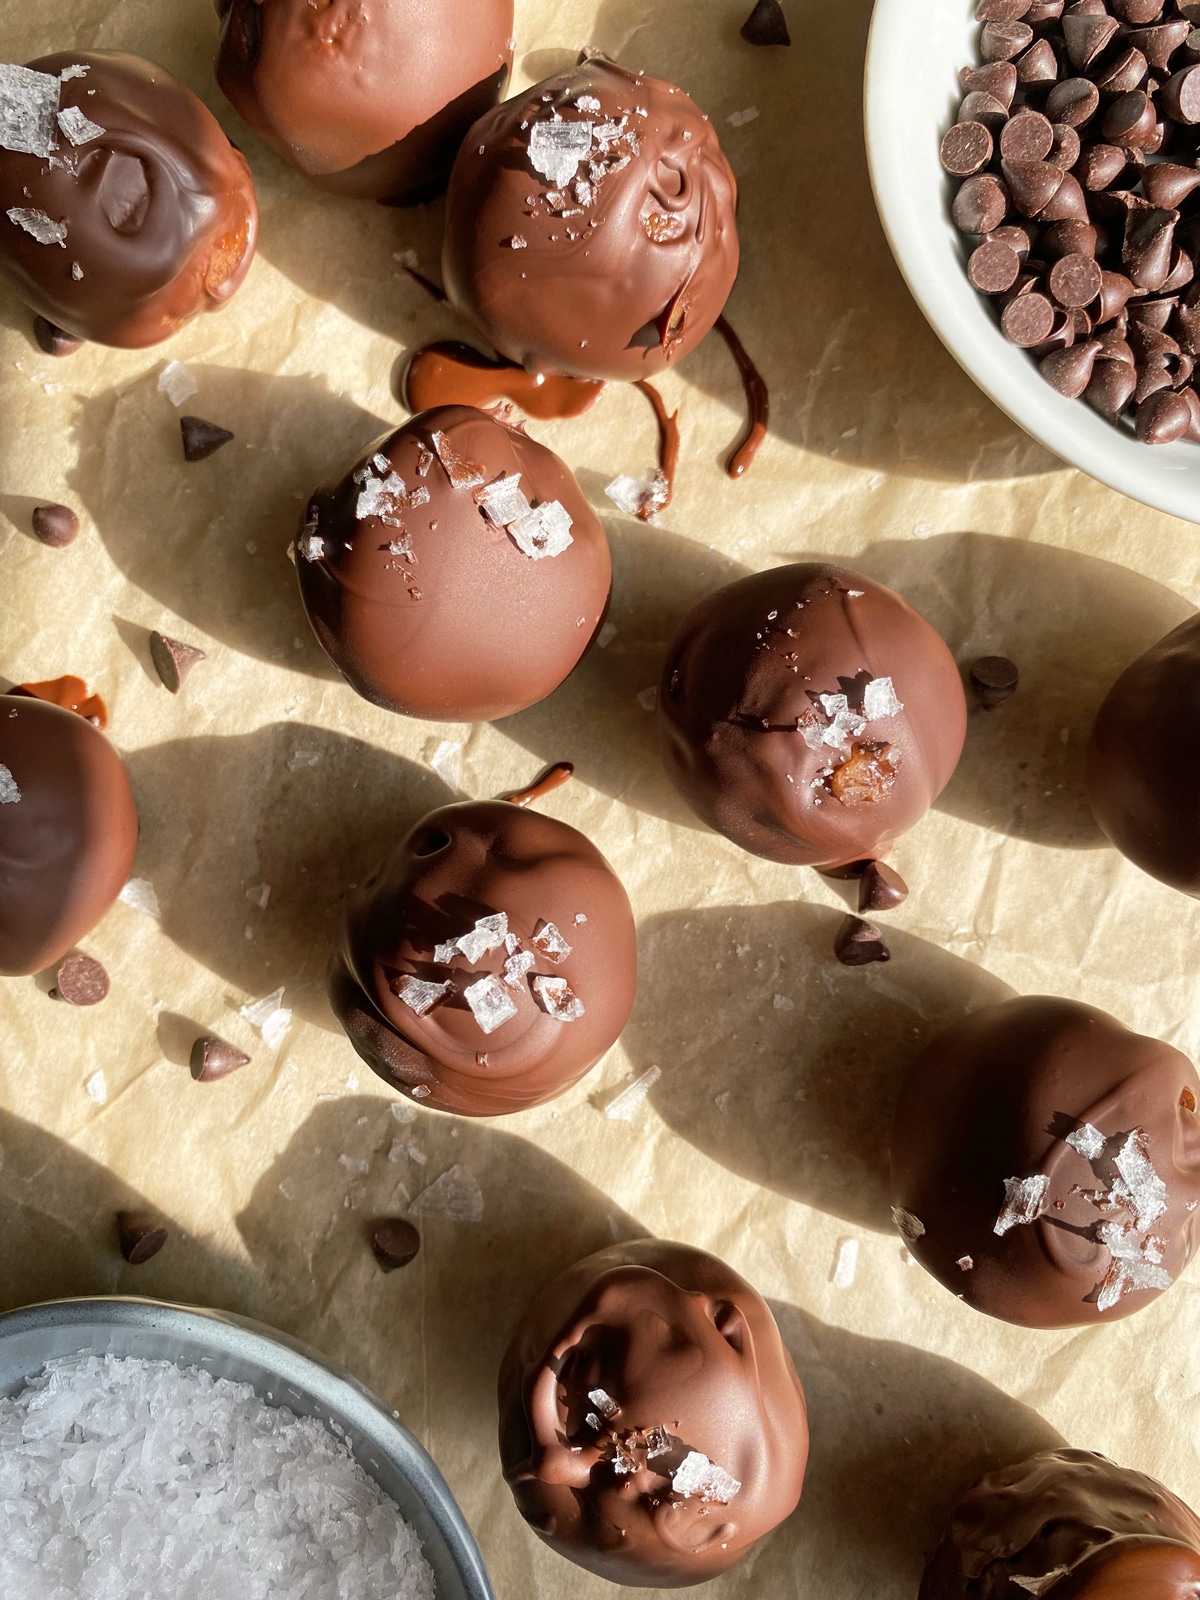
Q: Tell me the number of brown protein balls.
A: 11